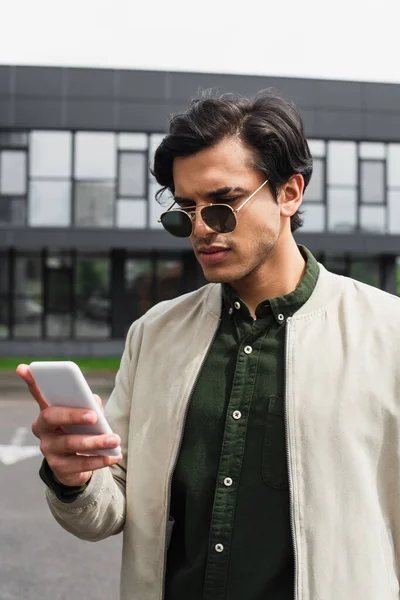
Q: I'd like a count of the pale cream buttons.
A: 7